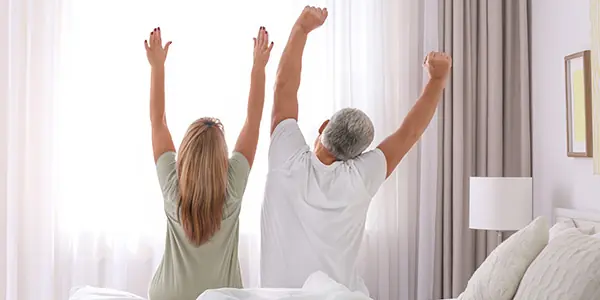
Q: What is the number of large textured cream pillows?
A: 2